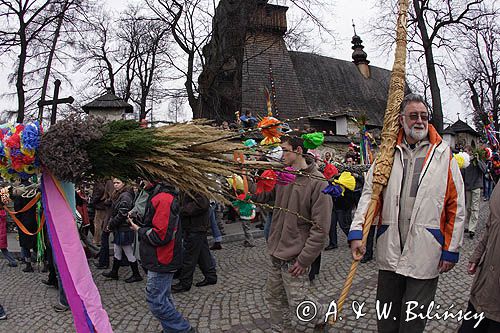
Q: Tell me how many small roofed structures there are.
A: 2